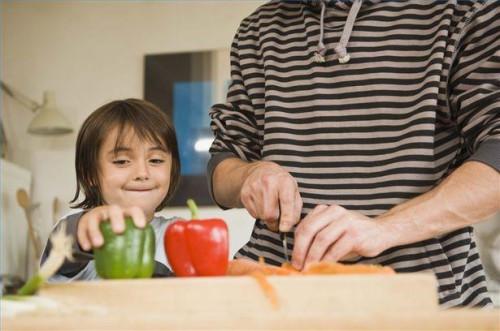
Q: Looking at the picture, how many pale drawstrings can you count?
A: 2